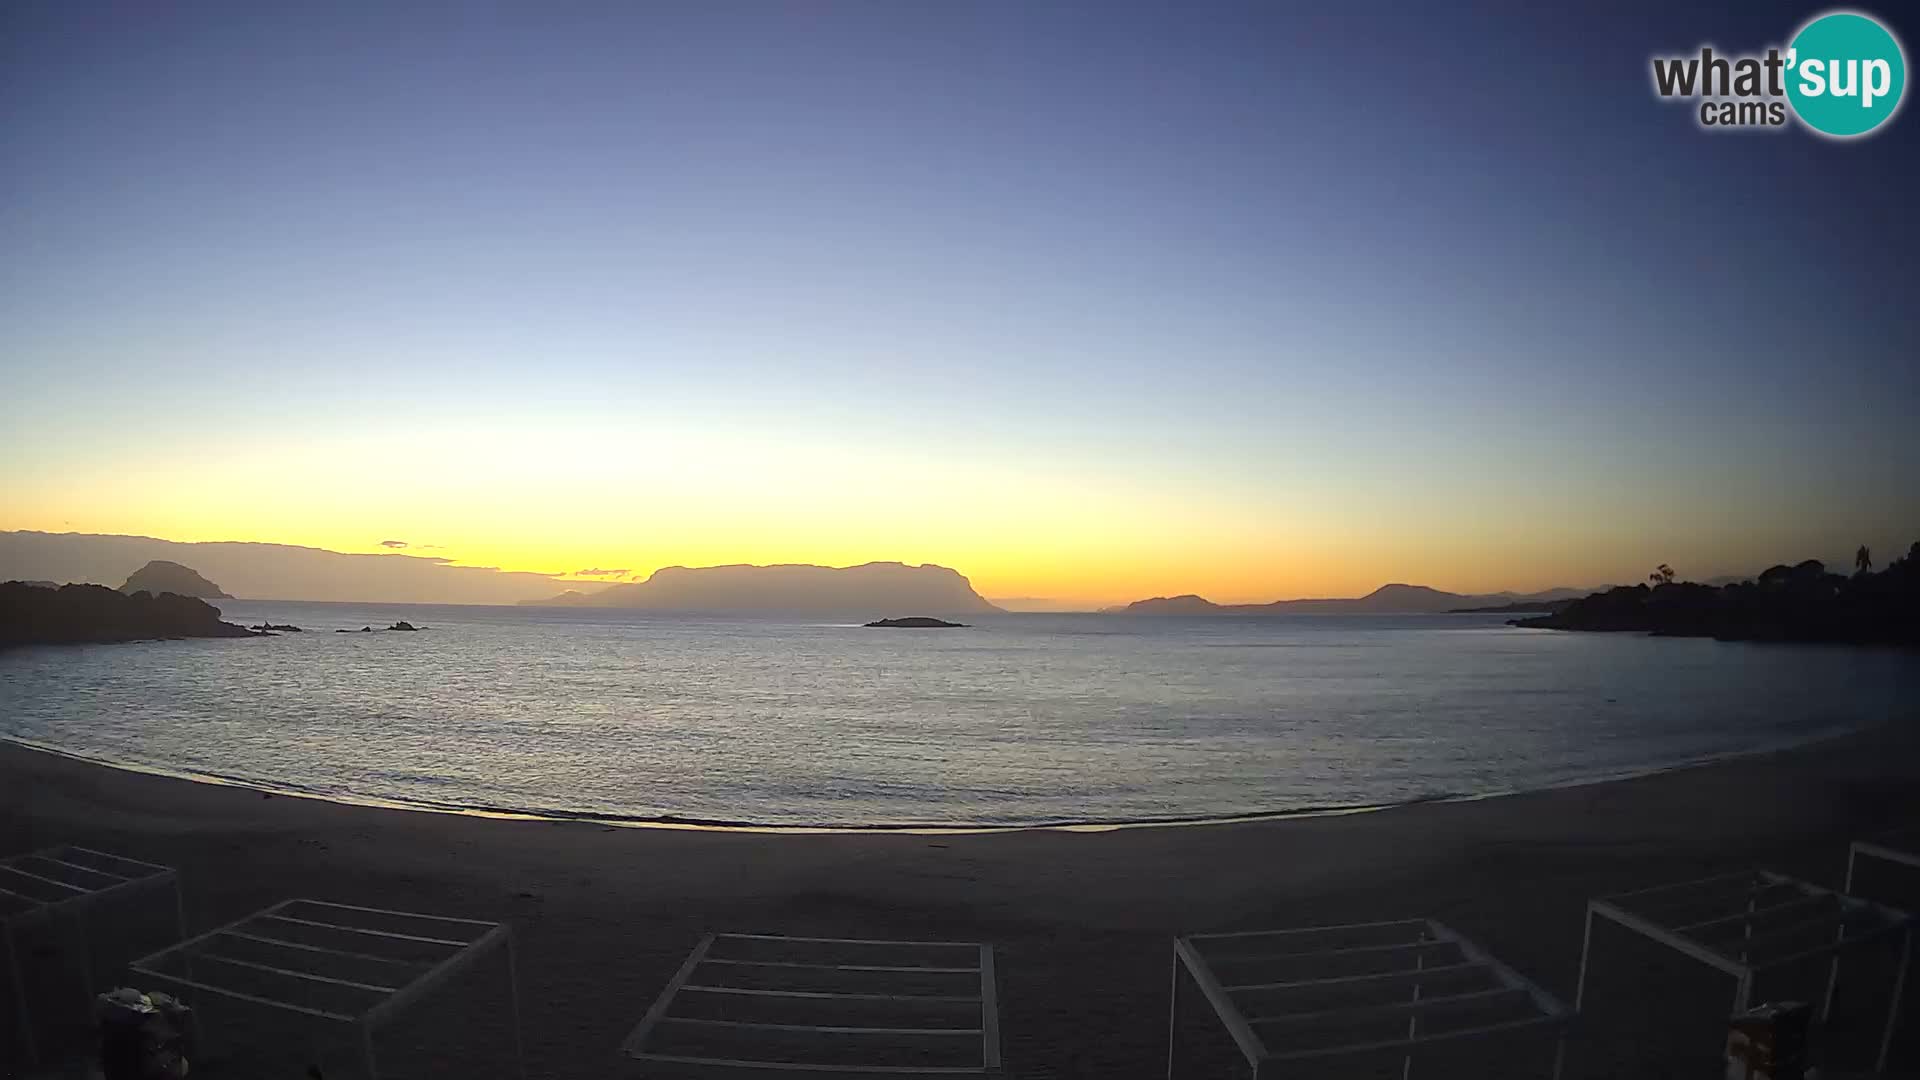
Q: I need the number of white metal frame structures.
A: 6